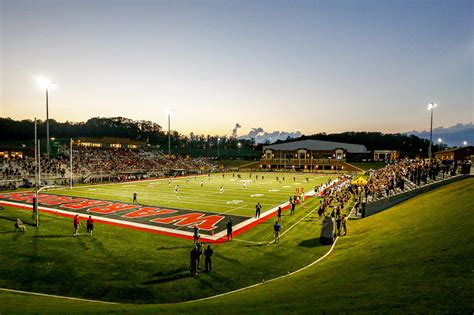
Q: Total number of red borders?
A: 1